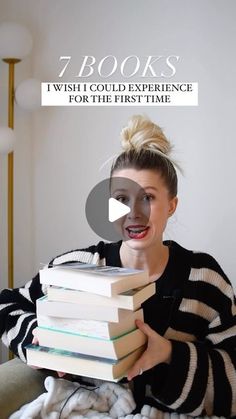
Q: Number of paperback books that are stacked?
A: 6